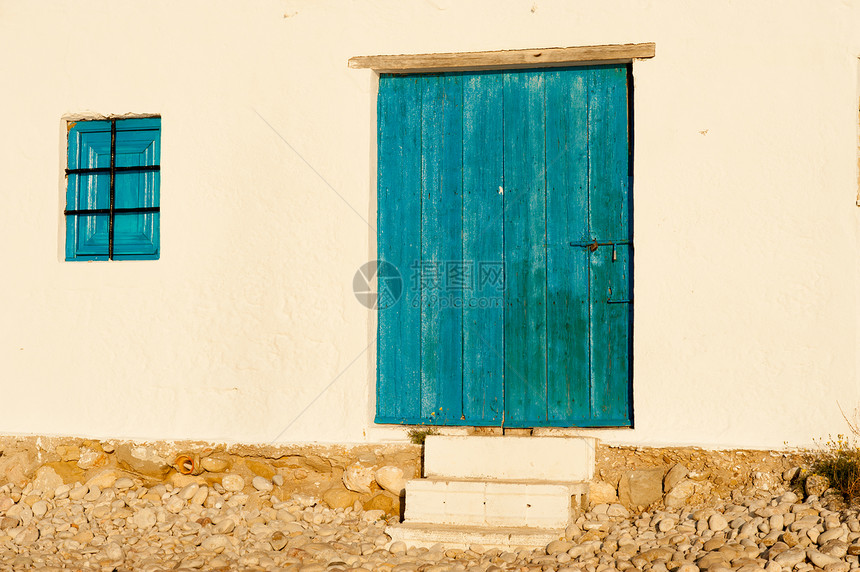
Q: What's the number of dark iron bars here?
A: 3